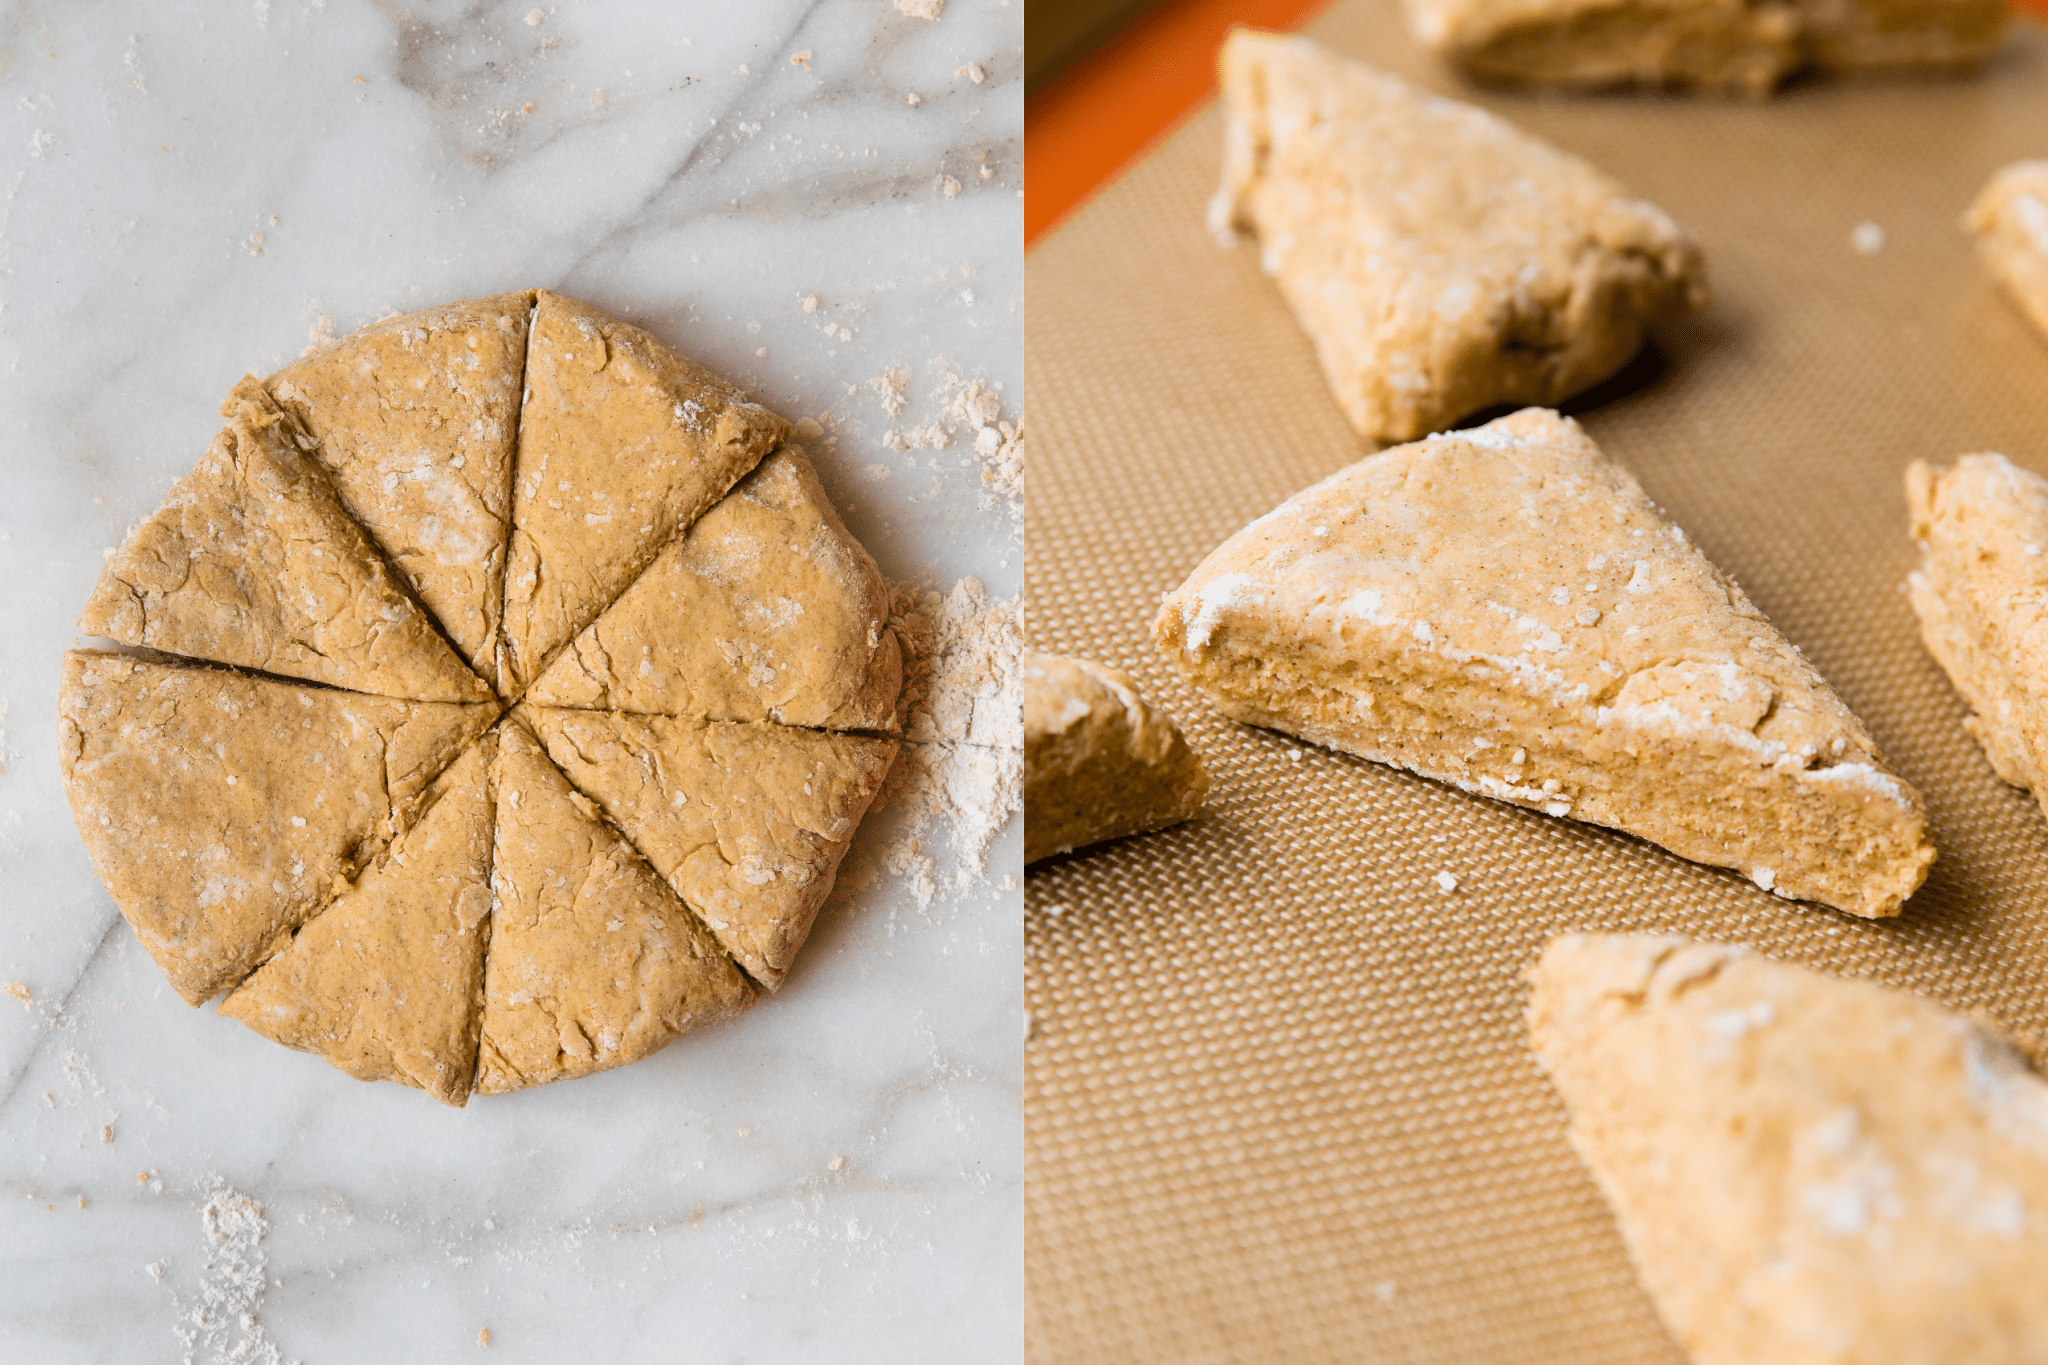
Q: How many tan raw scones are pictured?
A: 15